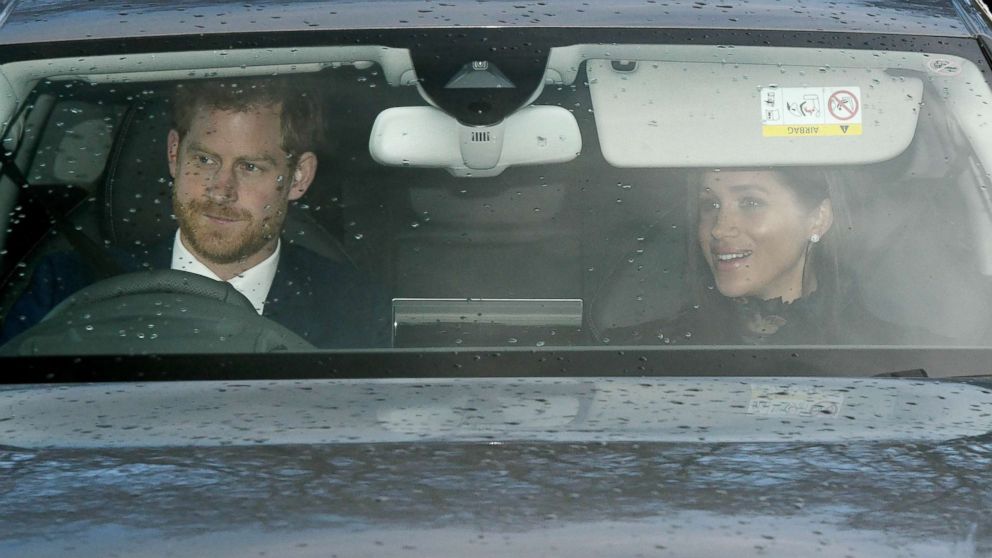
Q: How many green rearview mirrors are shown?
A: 0